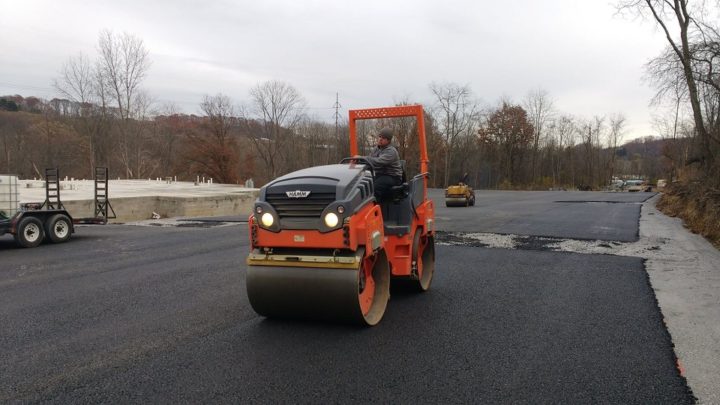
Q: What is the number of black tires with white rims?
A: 2